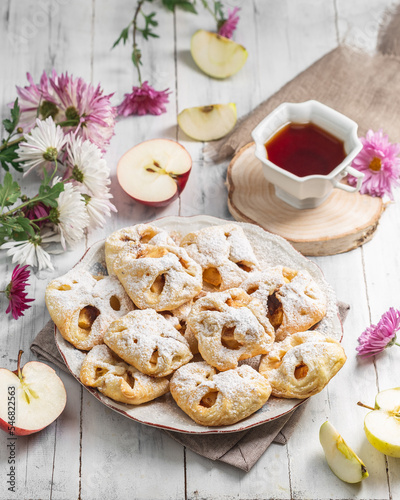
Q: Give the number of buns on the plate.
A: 11